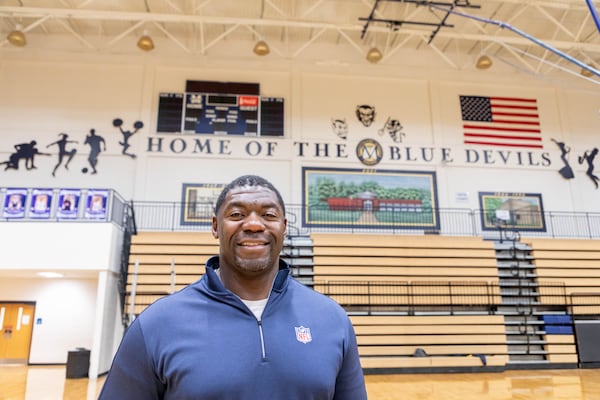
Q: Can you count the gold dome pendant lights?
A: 6